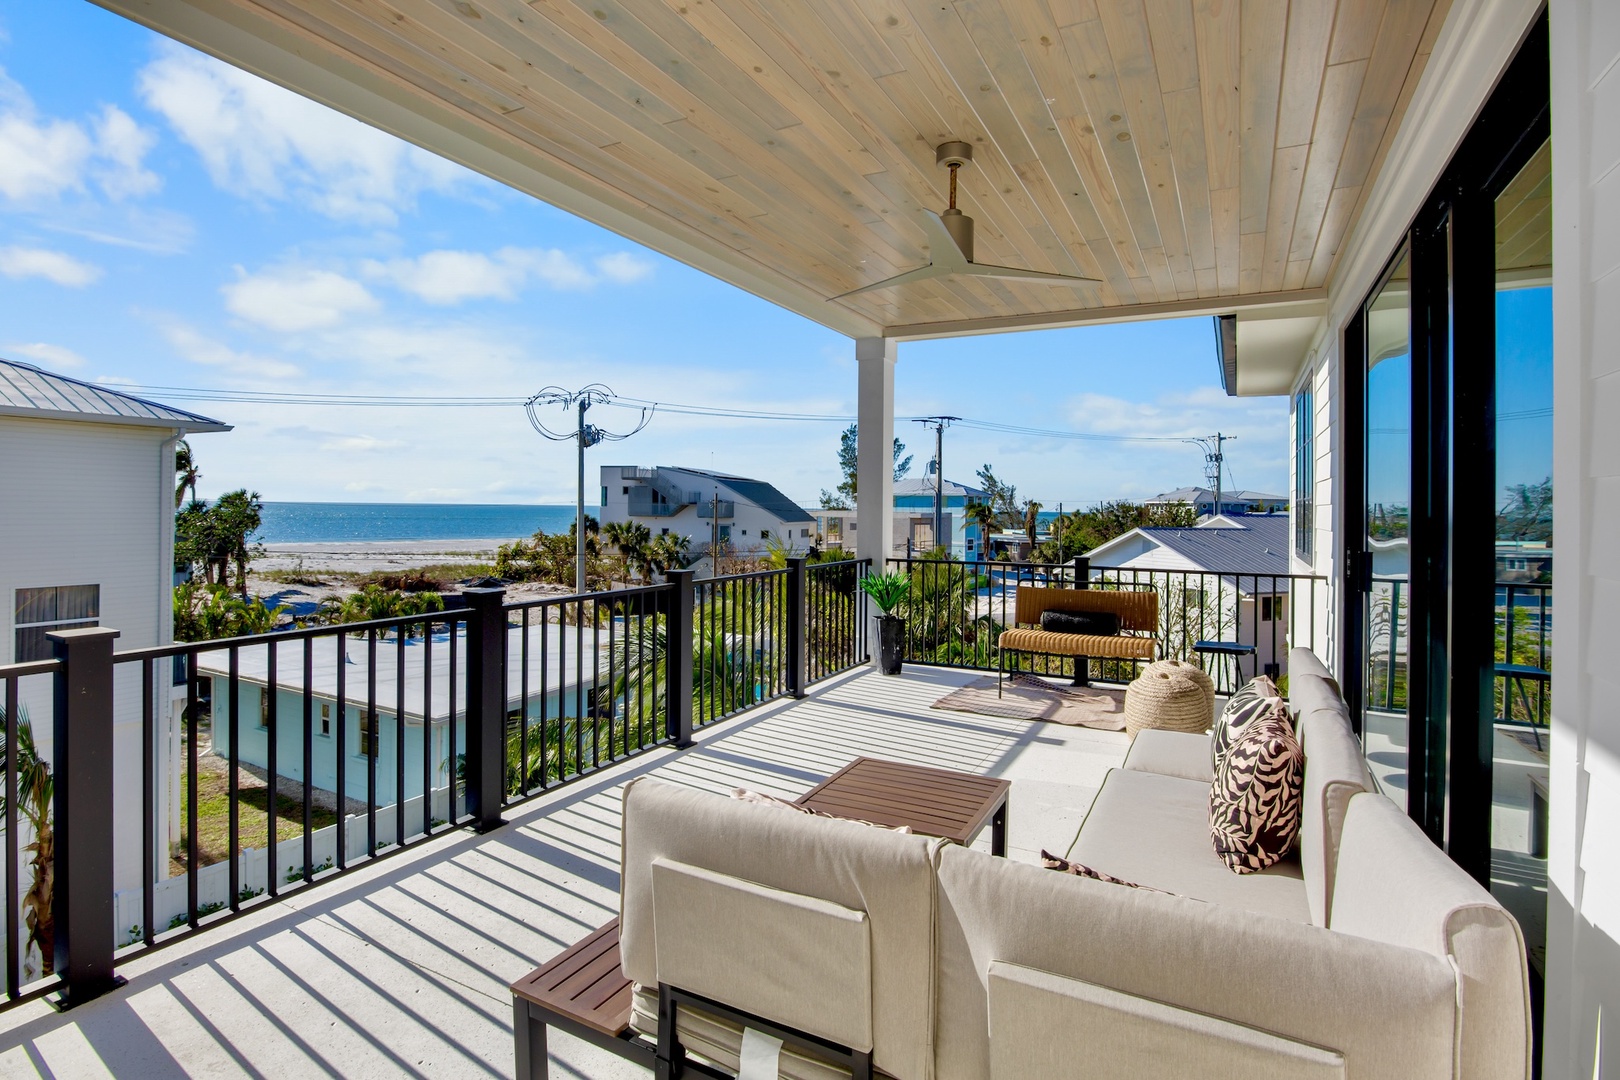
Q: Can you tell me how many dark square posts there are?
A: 5